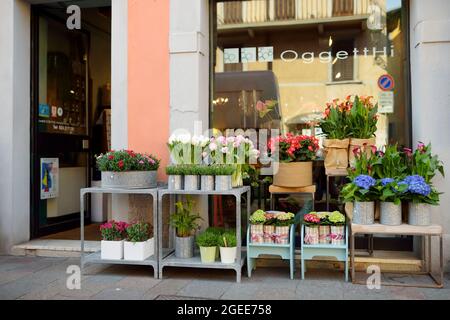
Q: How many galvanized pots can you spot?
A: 9